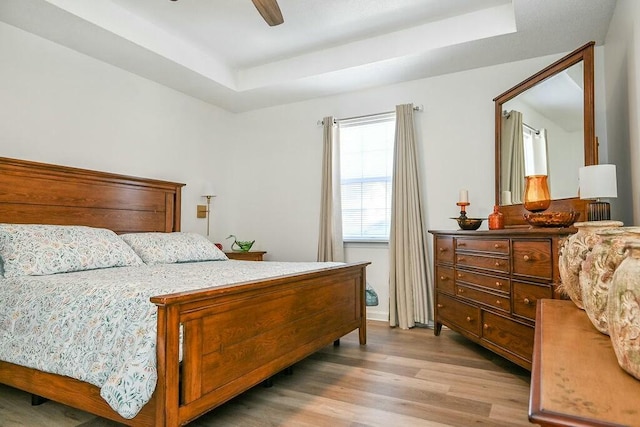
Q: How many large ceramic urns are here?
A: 3